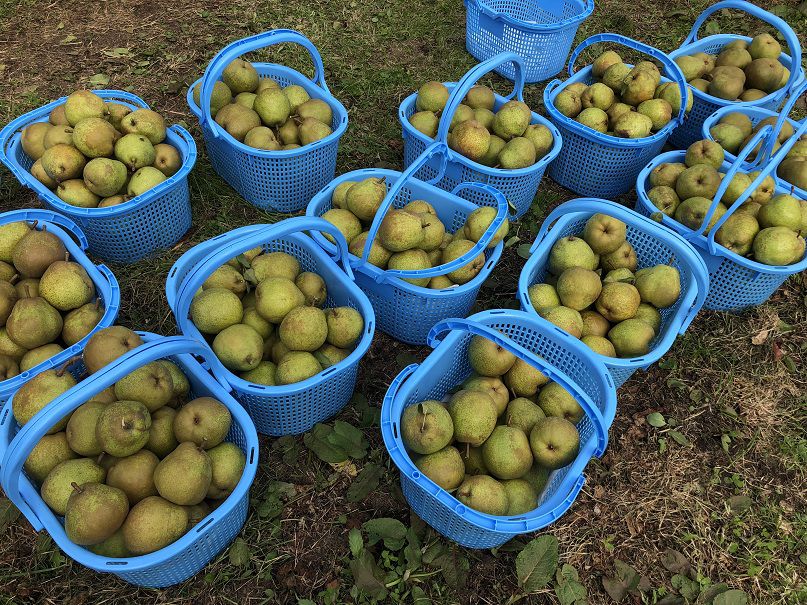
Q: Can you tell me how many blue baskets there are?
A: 14